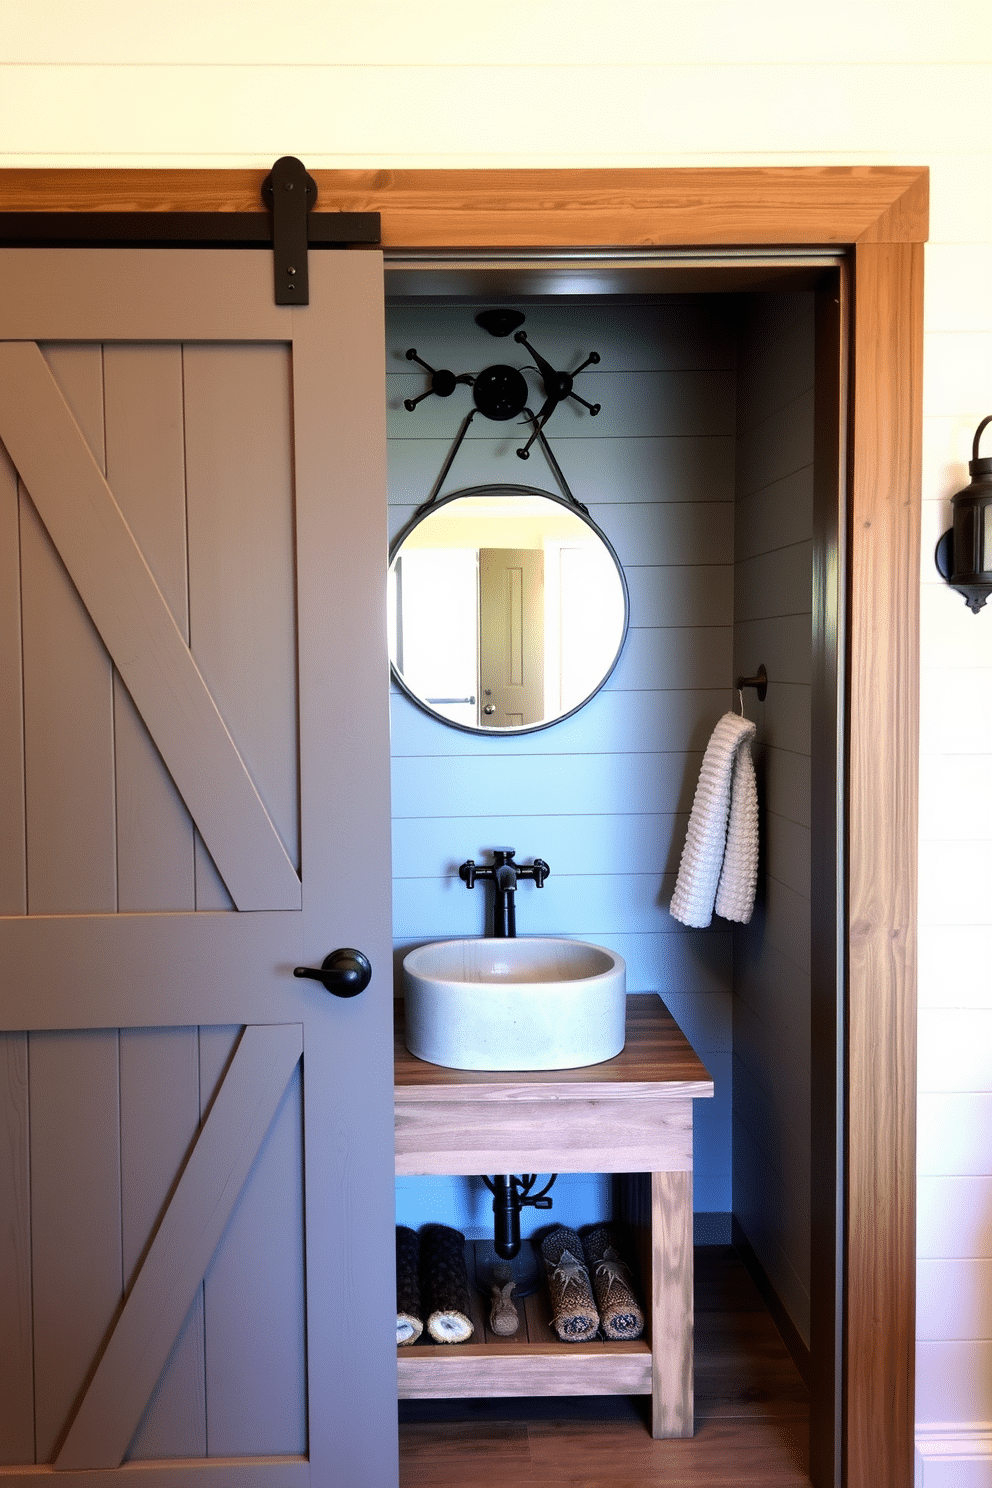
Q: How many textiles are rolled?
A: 4